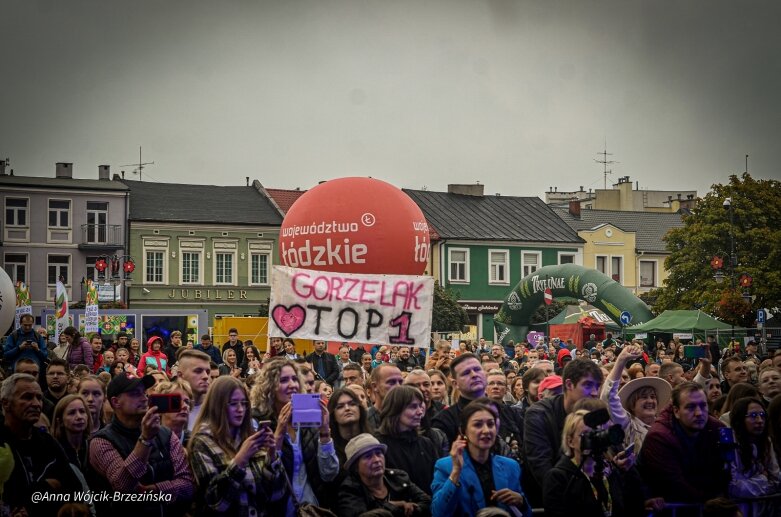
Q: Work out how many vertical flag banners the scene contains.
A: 3